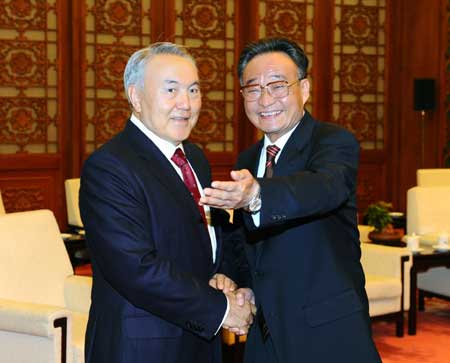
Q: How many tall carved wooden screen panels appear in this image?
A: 5